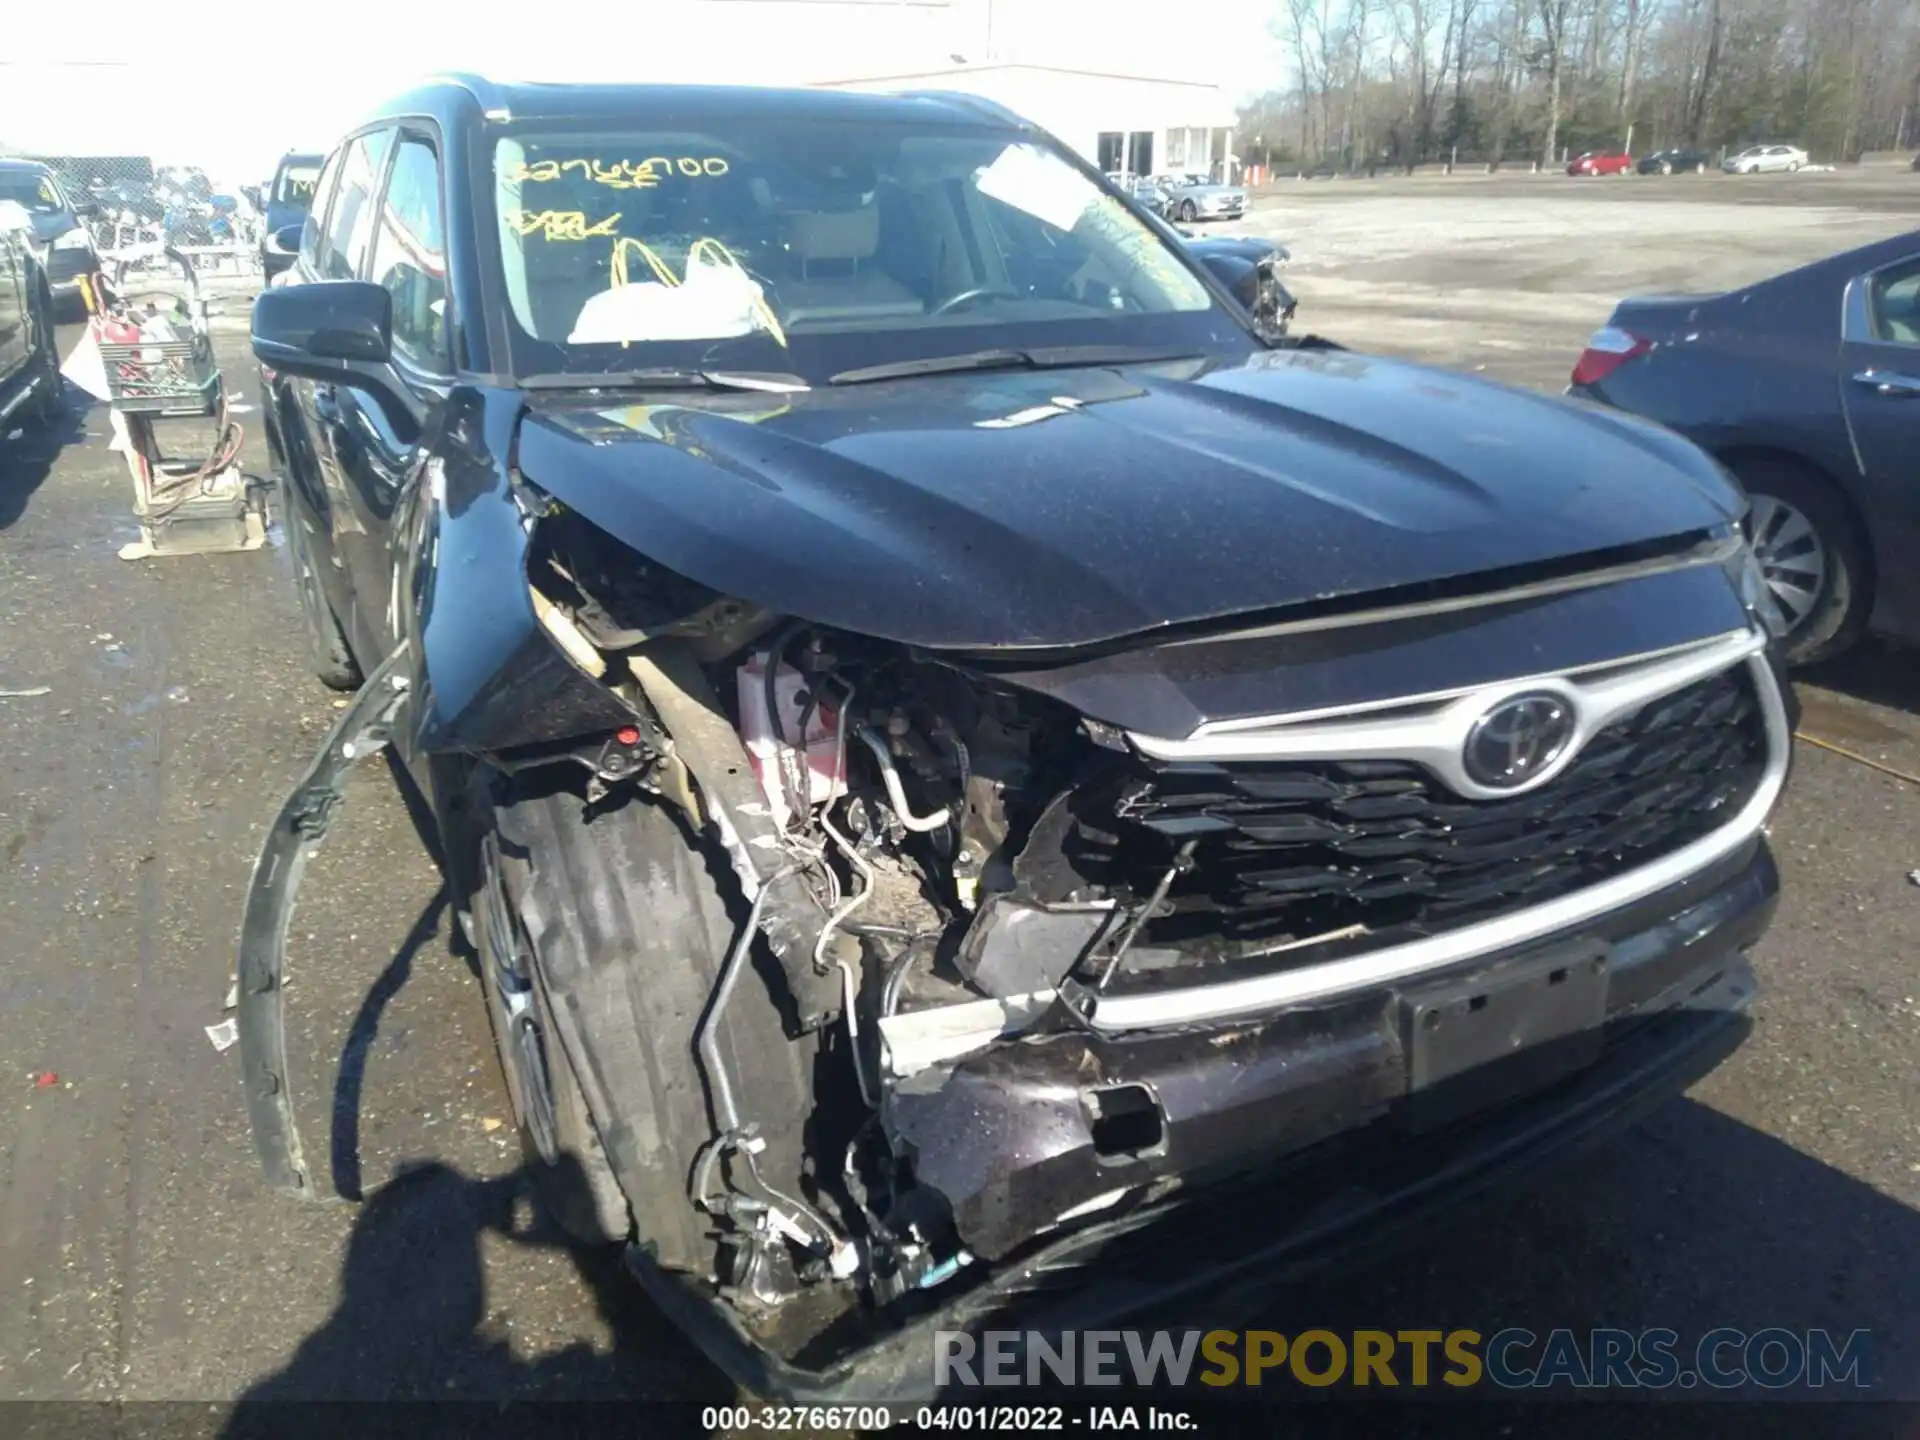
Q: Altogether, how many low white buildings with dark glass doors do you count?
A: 1